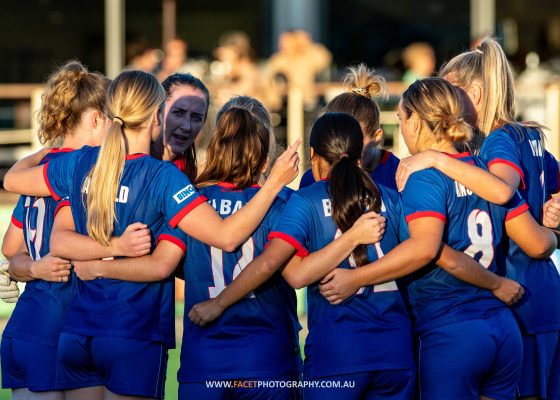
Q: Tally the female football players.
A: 9